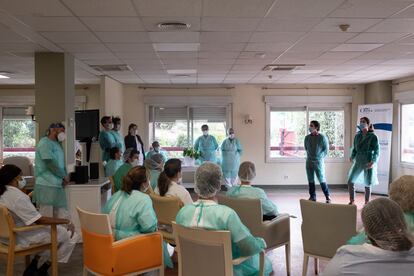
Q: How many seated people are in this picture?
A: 11